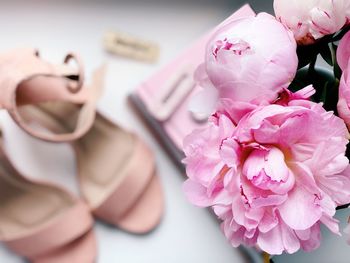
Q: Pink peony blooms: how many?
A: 4